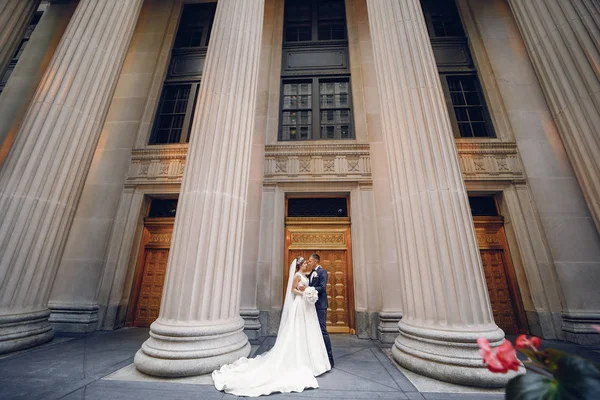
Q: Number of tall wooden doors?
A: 3